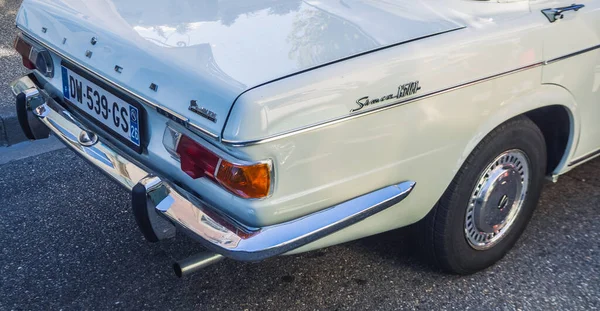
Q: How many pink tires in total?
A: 0